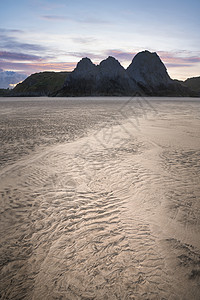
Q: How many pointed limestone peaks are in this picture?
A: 3